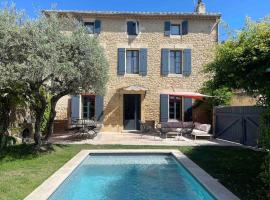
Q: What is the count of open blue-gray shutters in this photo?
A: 11